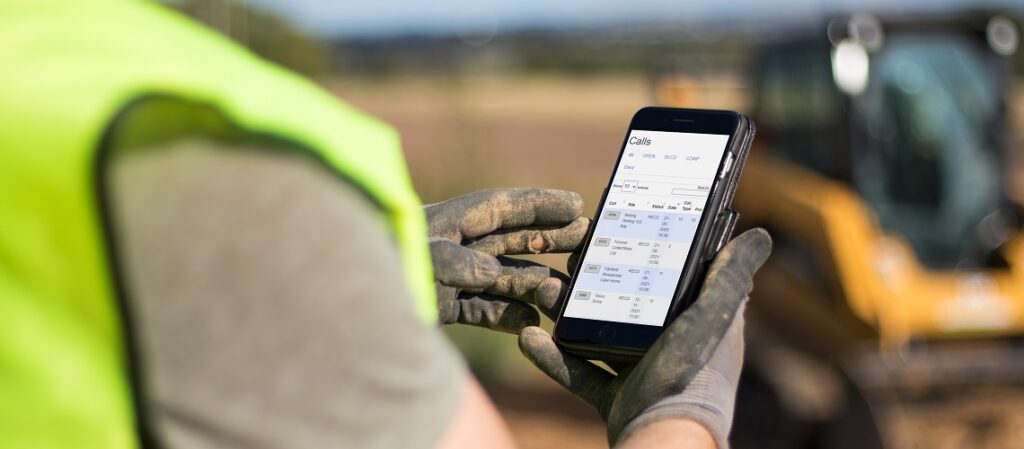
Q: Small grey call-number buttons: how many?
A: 4